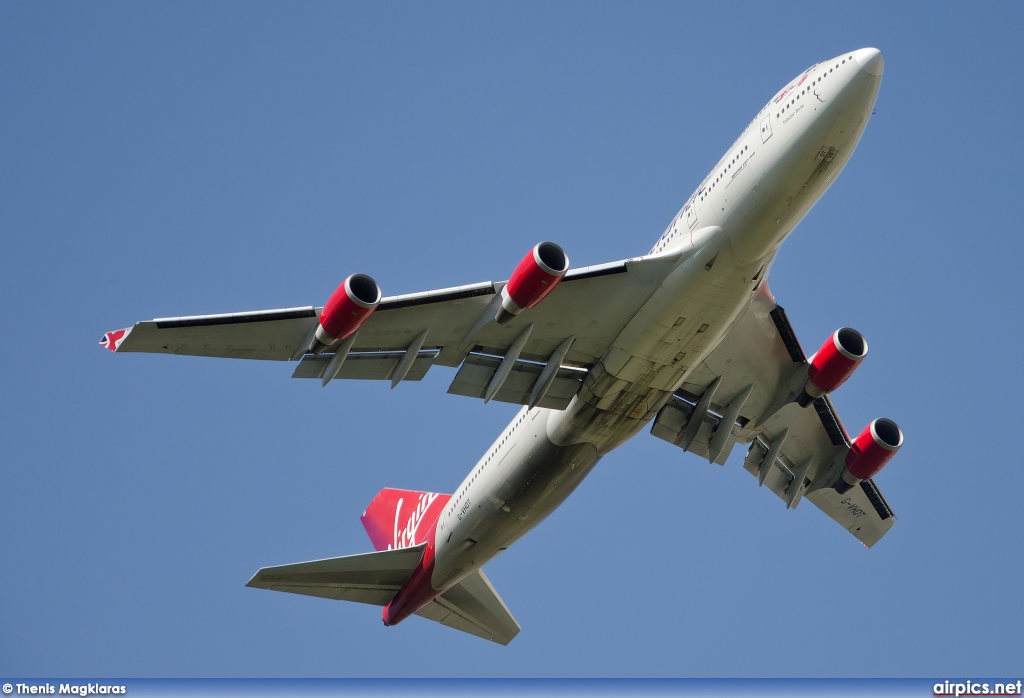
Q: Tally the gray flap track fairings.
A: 8